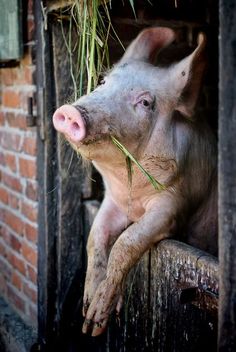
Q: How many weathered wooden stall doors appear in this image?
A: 1